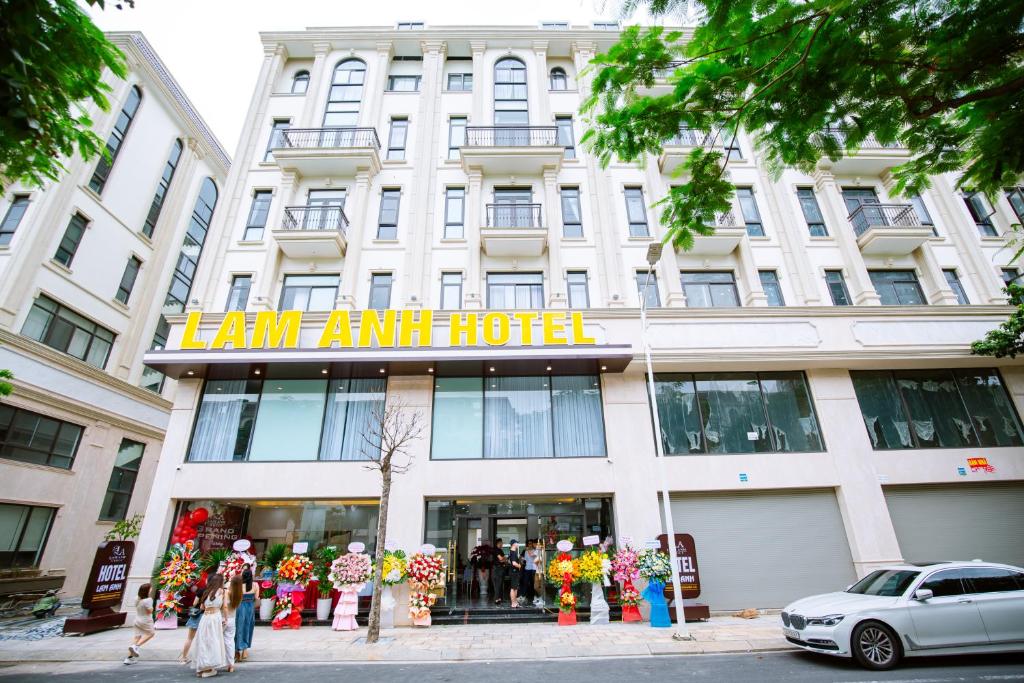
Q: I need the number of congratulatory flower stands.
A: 10